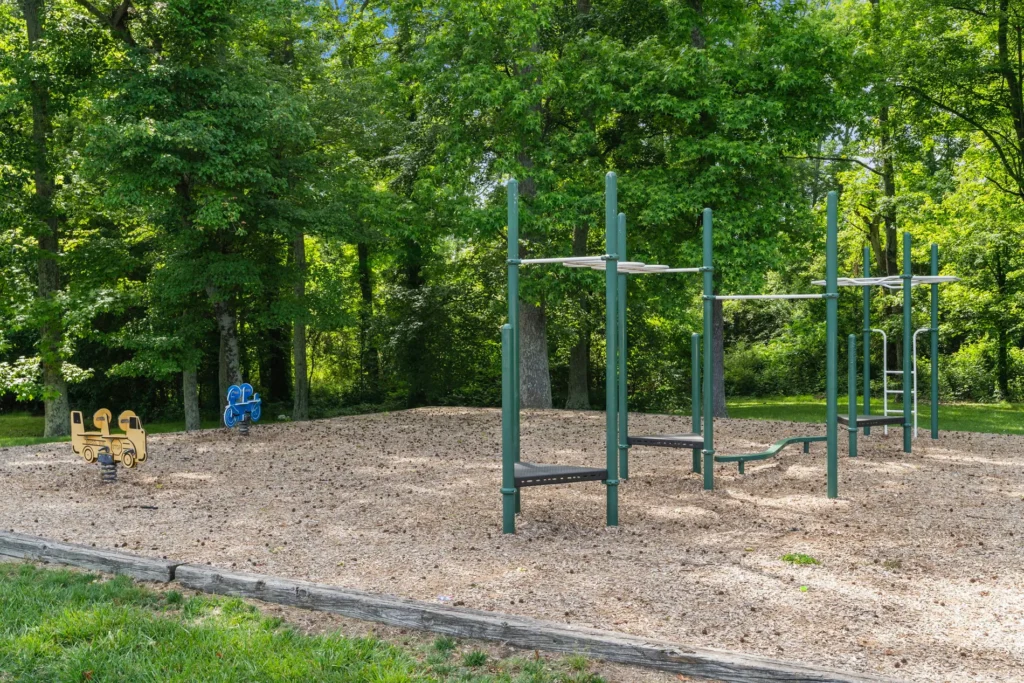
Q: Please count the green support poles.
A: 11